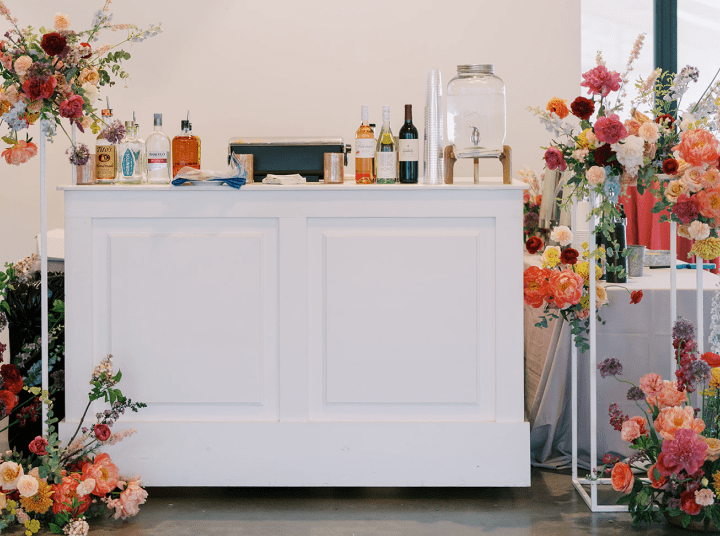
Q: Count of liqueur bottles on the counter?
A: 4